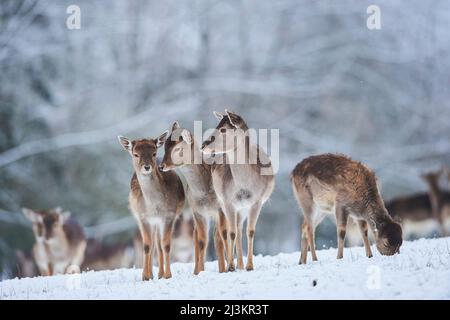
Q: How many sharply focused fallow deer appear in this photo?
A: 4